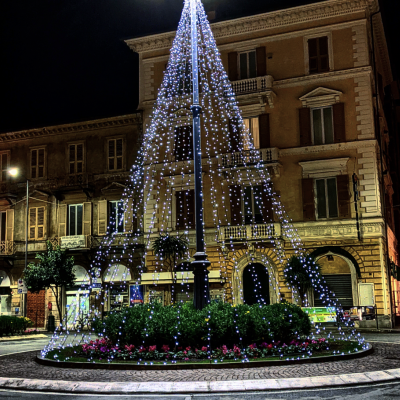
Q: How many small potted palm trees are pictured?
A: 2